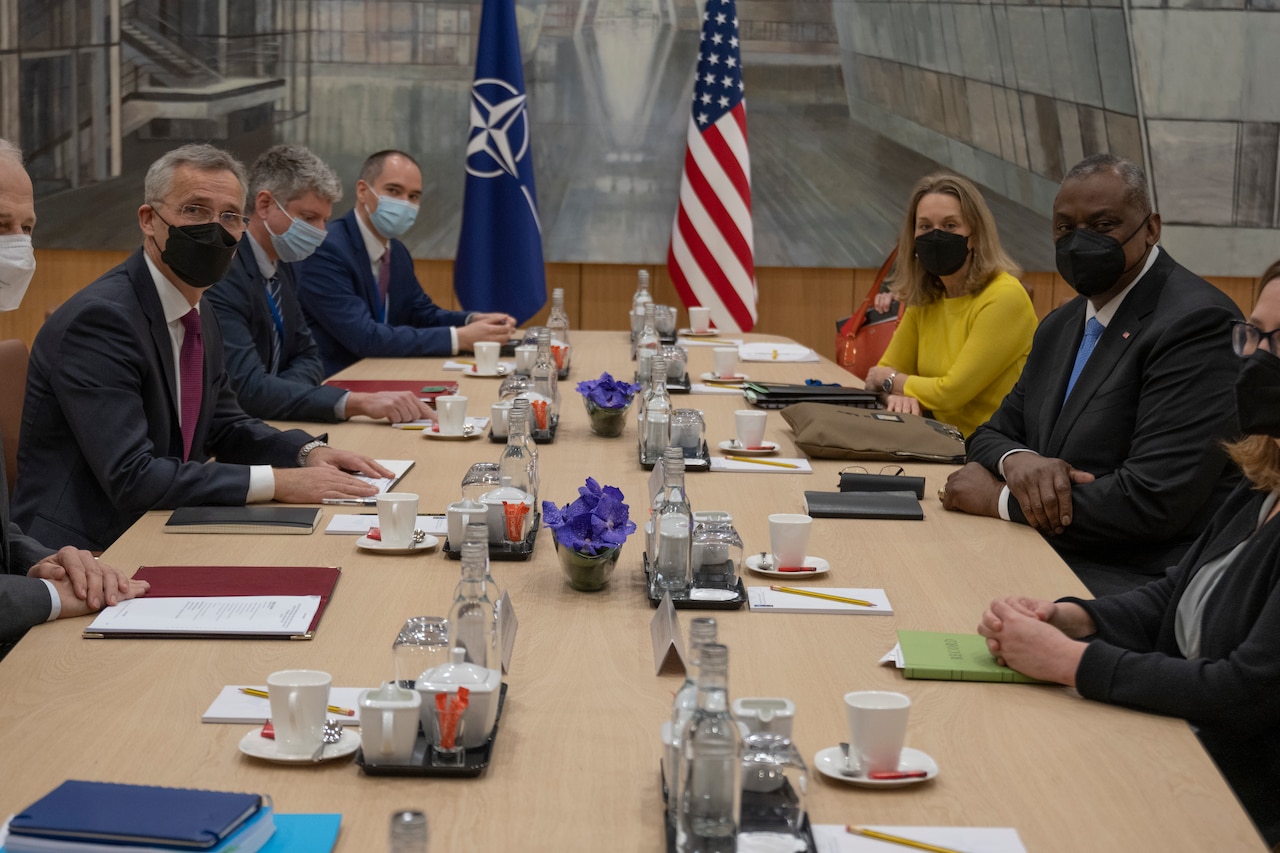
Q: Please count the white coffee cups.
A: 9